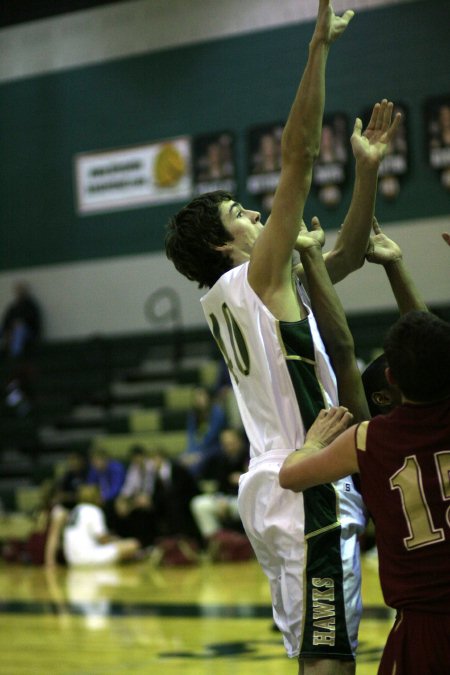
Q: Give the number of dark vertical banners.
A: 5